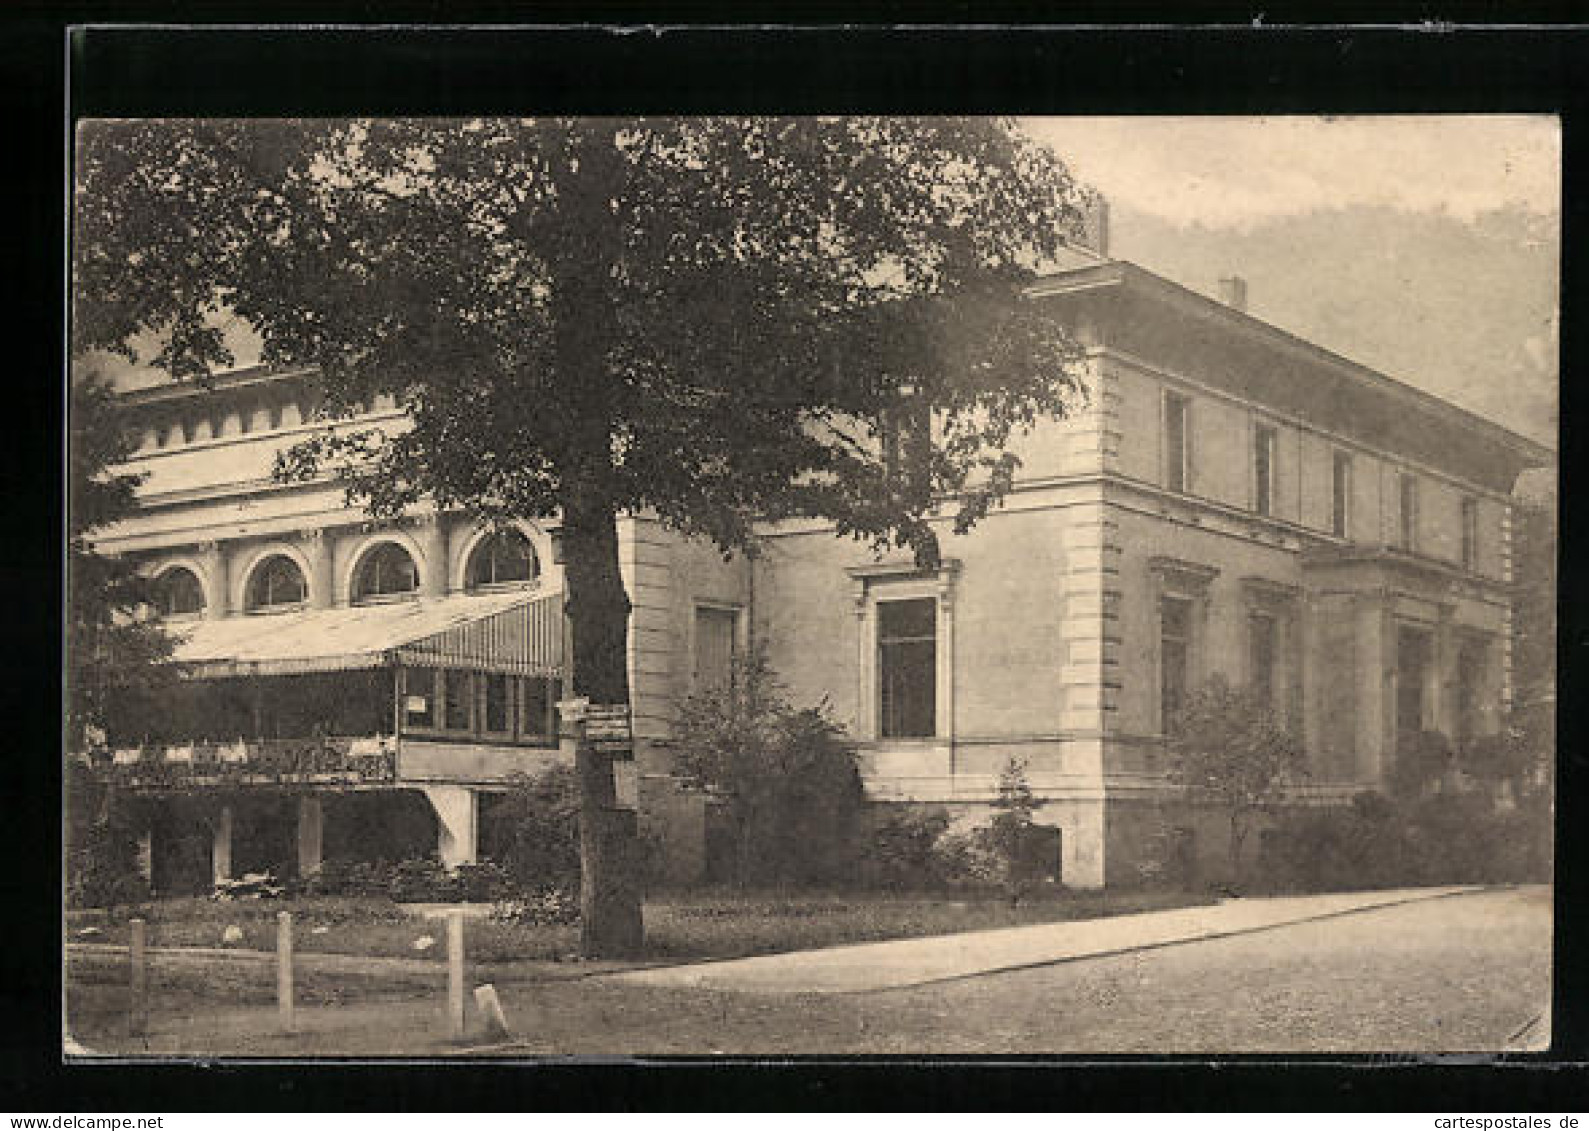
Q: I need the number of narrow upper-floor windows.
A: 5